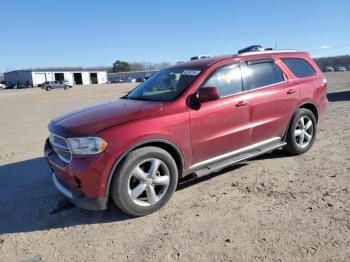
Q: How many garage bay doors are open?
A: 3